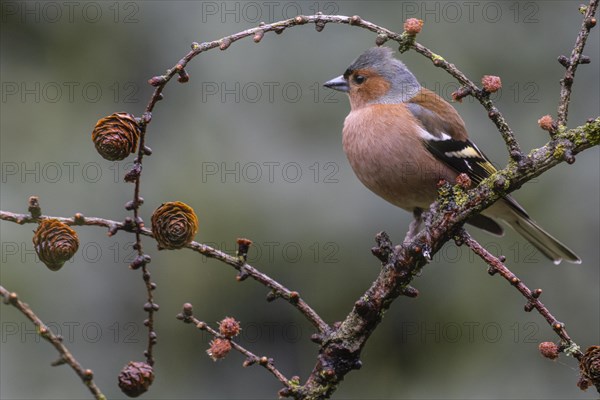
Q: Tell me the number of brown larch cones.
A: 5